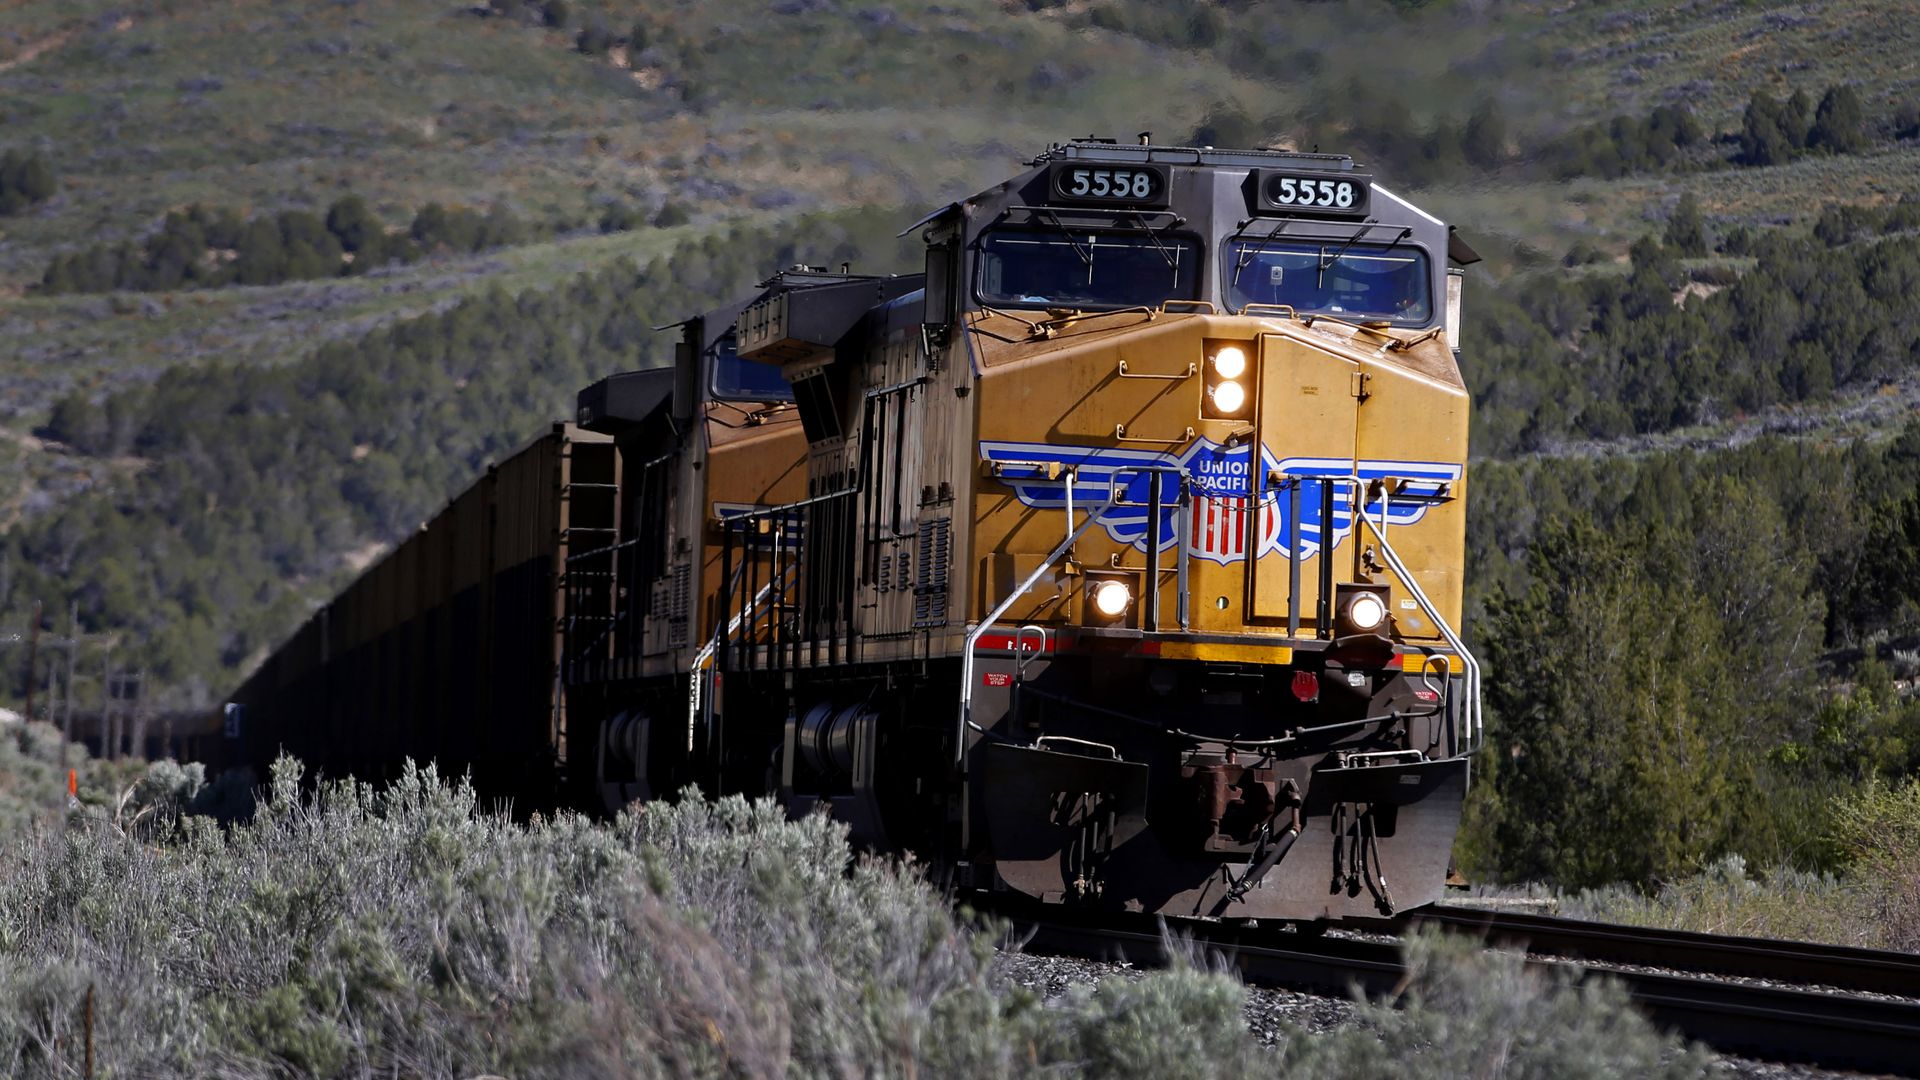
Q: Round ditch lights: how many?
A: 2